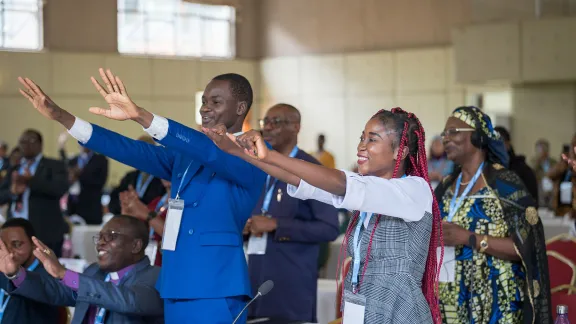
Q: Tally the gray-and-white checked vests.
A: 1